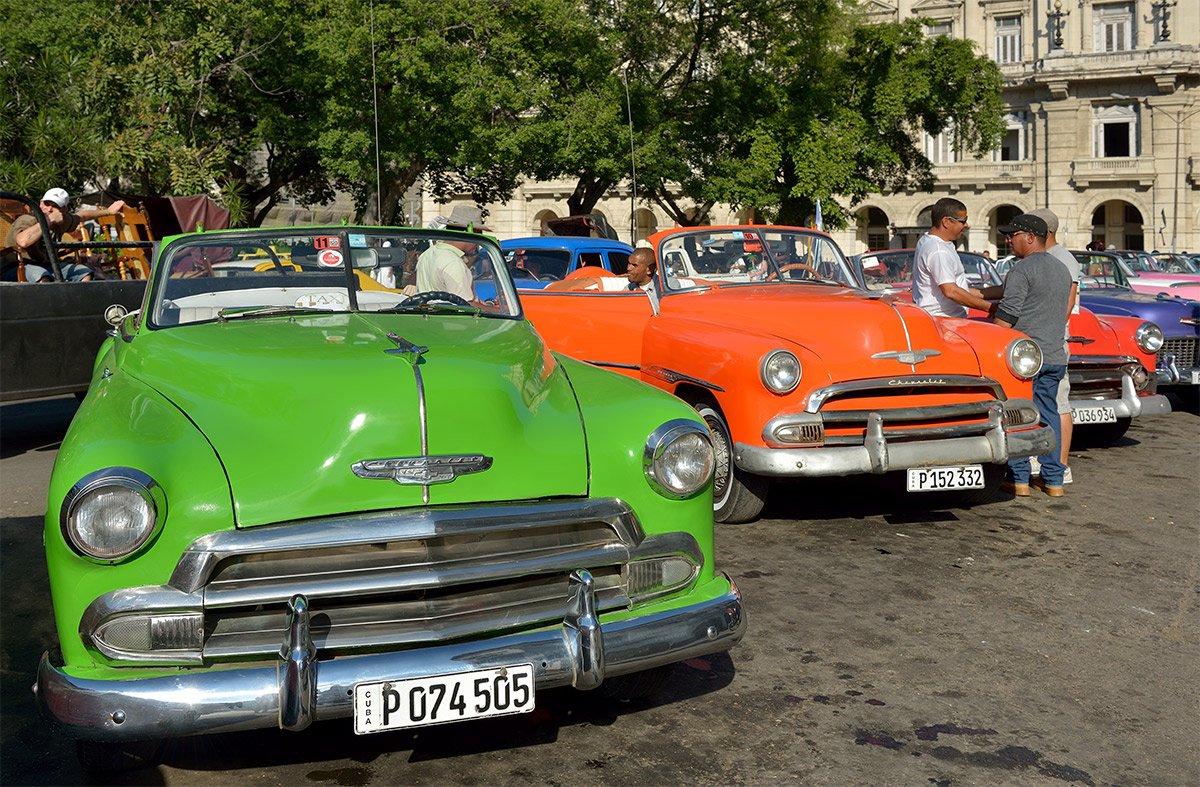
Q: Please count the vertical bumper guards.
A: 6